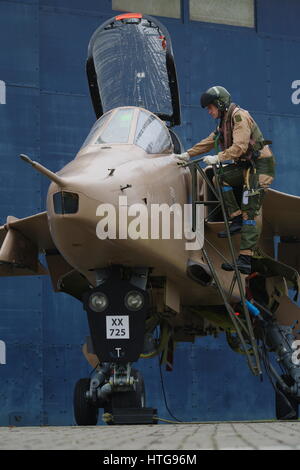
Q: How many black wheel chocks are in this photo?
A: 1